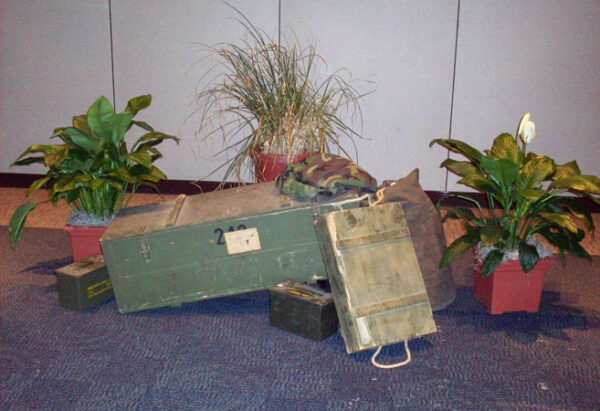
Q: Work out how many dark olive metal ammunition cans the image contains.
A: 2